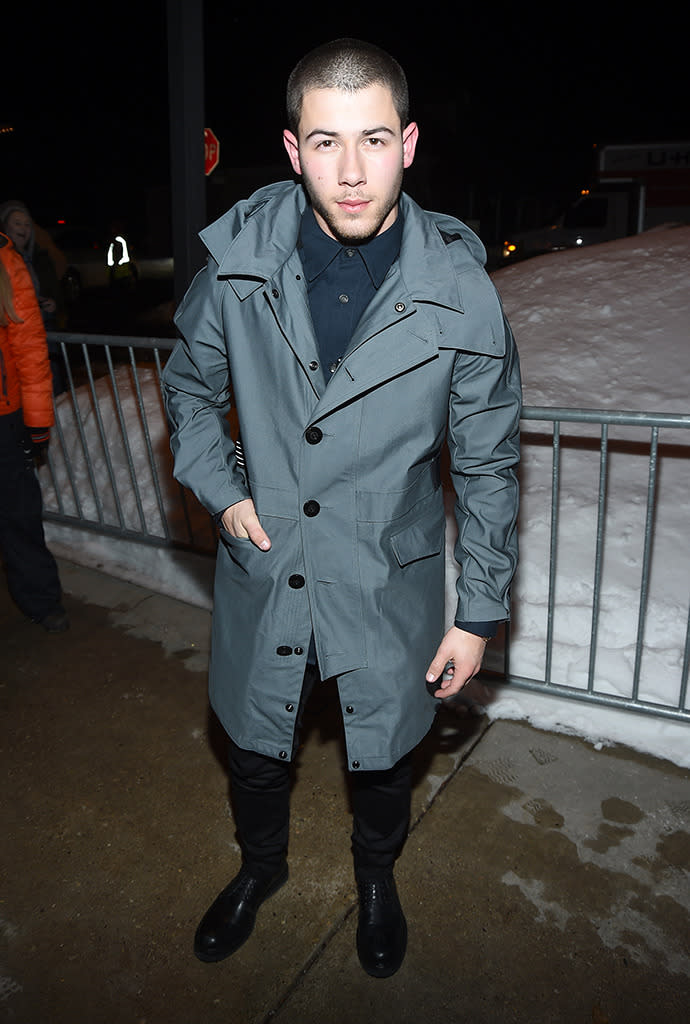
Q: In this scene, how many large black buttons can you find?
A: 4